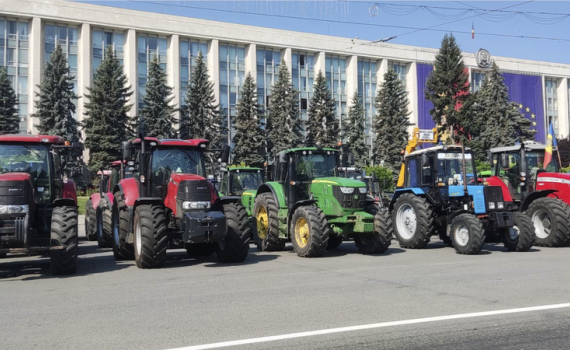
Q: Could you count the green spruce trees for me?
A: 12